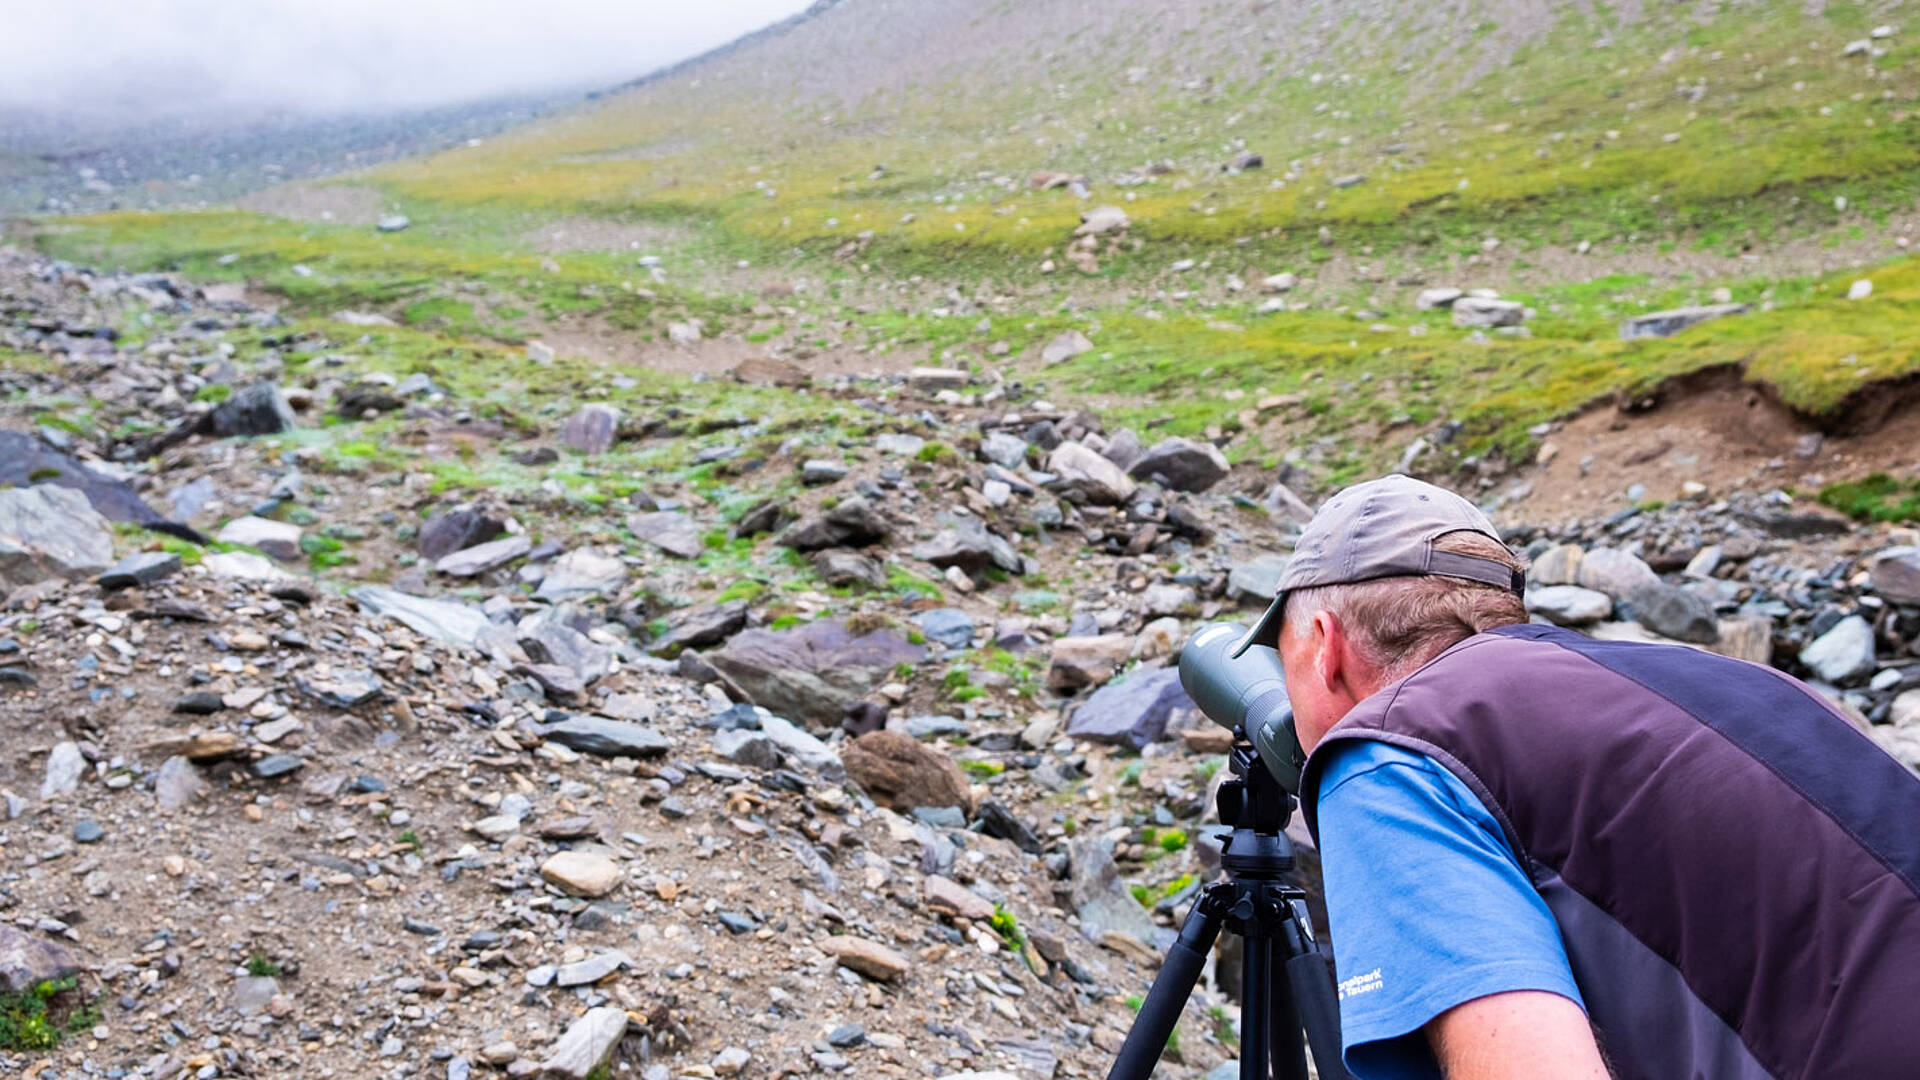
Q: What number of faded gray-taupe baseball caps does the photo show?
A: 1